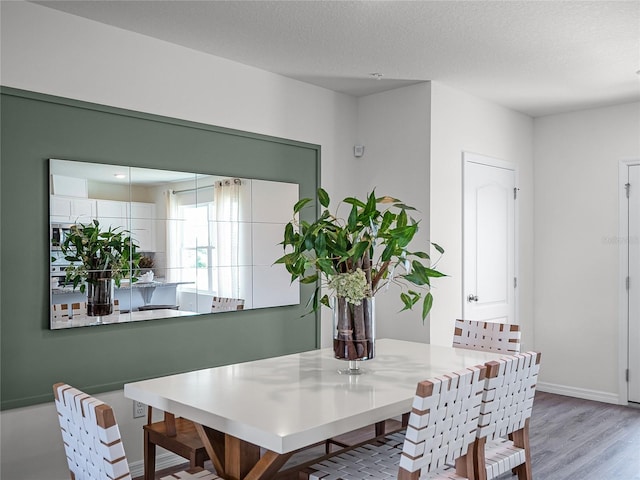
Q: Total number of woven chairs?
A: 4